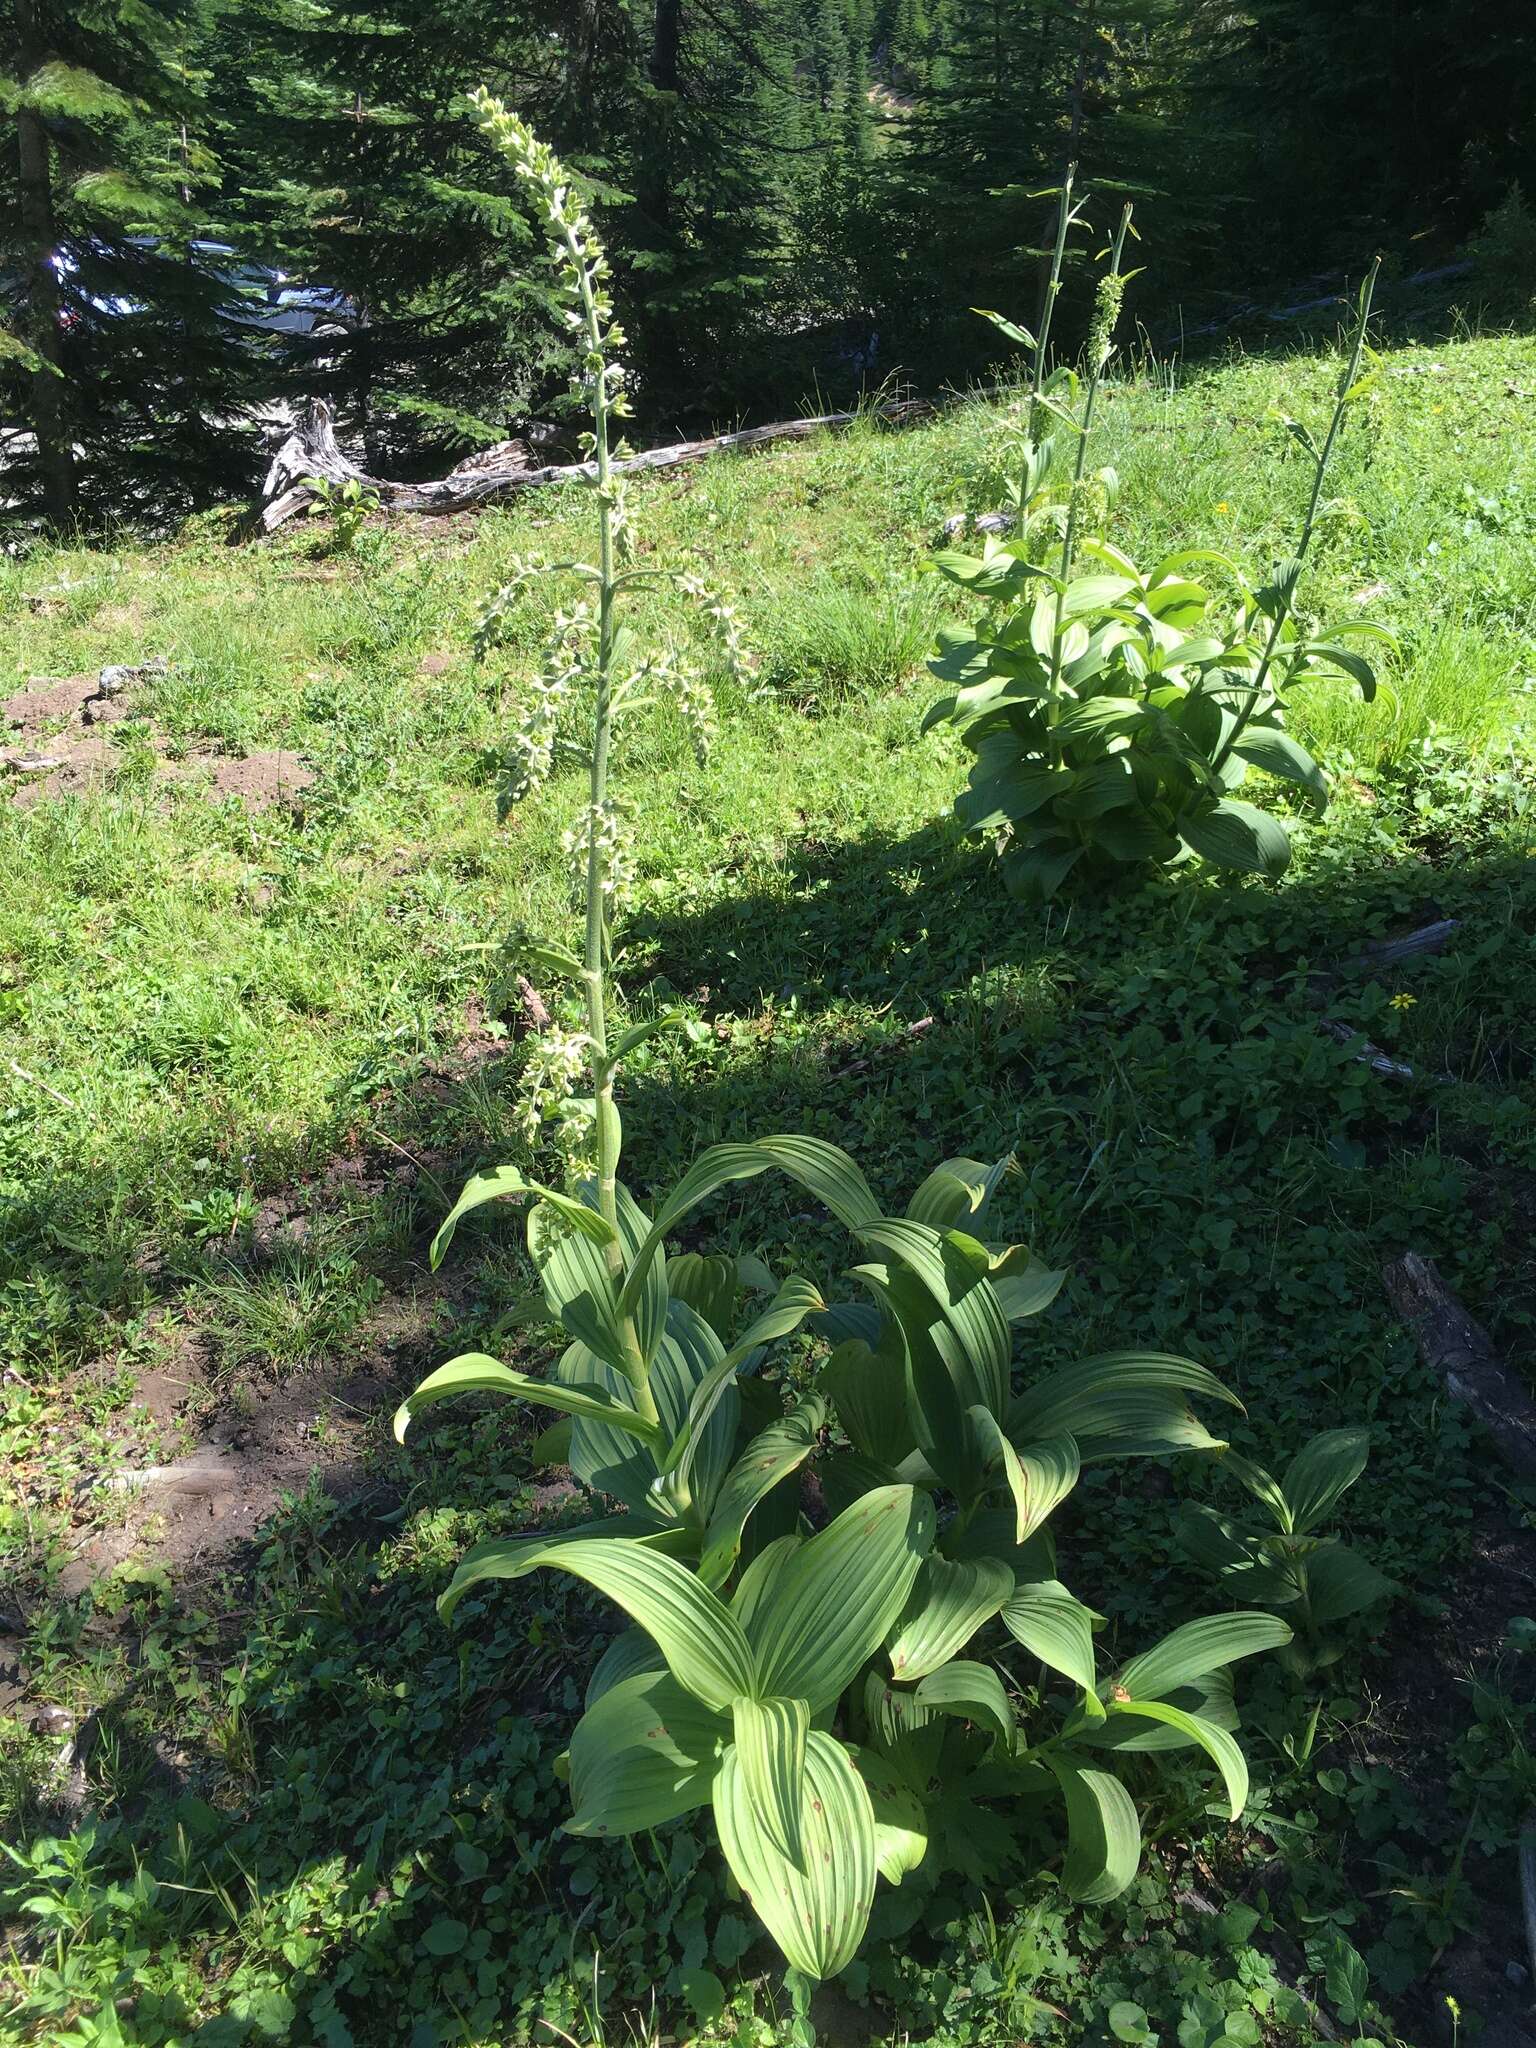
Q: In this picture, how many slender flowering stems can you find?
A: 4